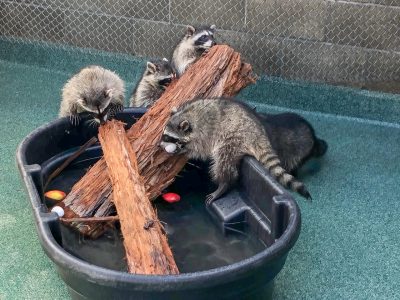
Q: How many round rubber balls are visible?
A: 2